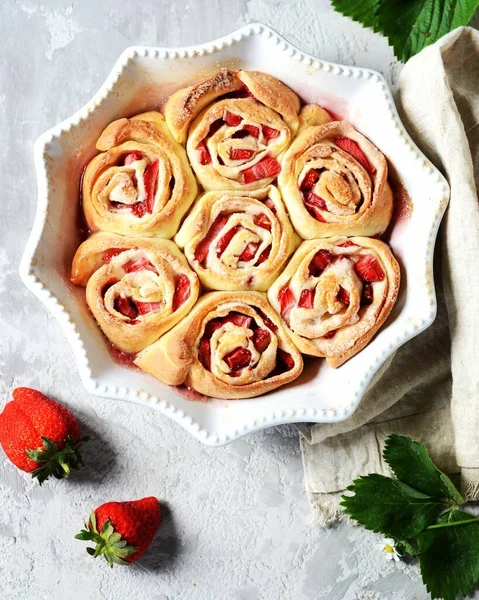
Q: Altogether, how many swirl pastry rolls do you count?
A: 7